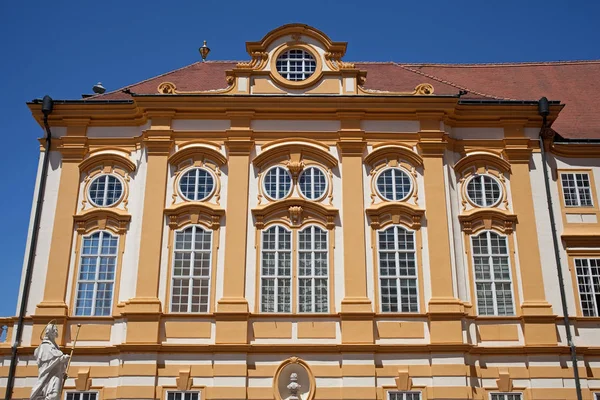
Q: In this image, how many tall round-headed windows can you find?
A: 6